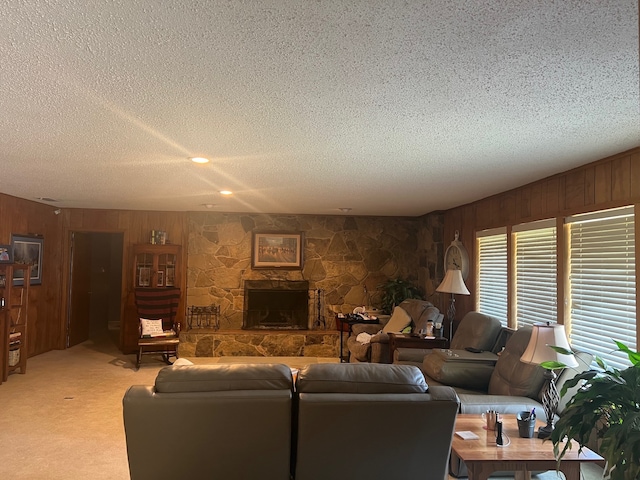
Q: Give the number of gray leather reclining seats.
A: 4